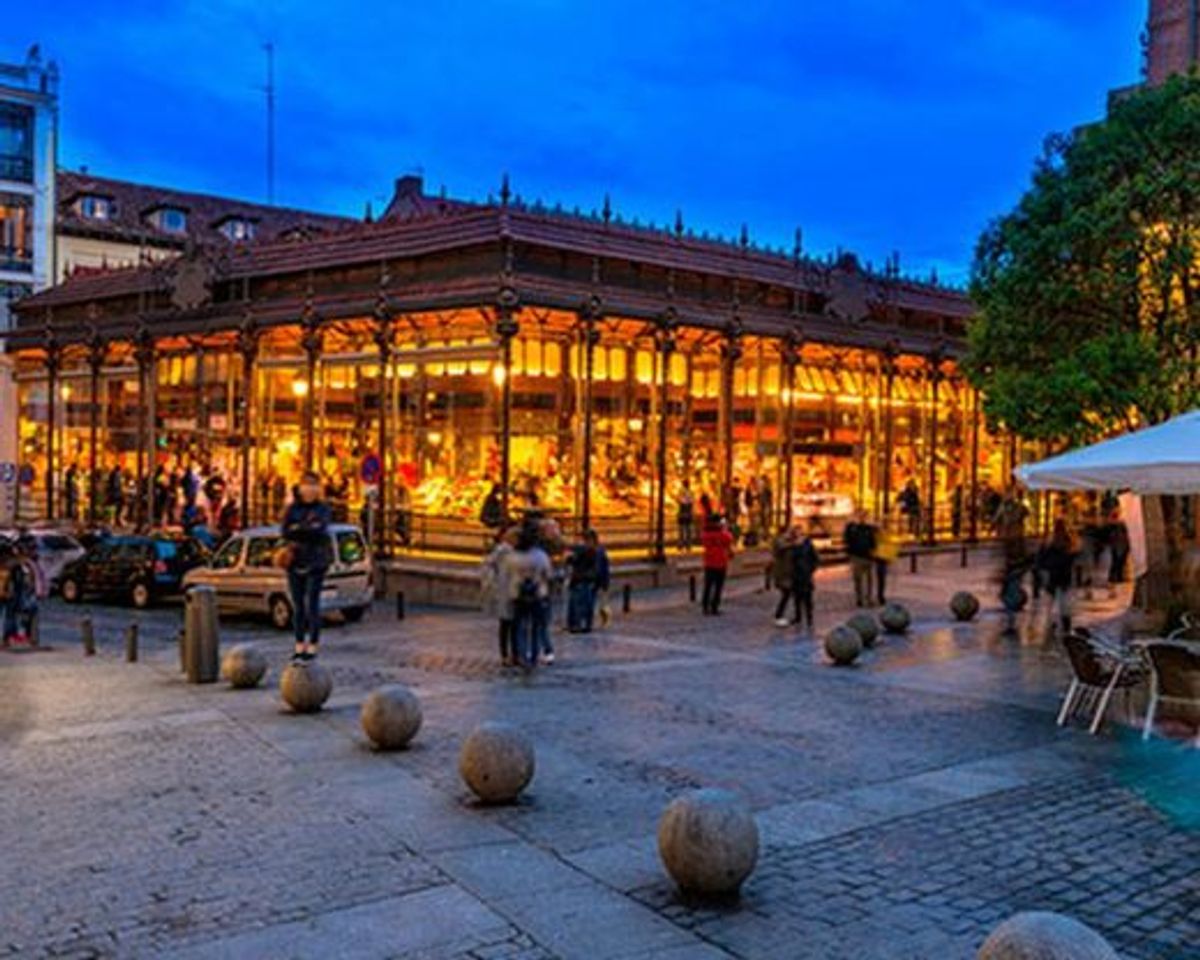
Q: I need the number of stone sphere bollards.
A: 10